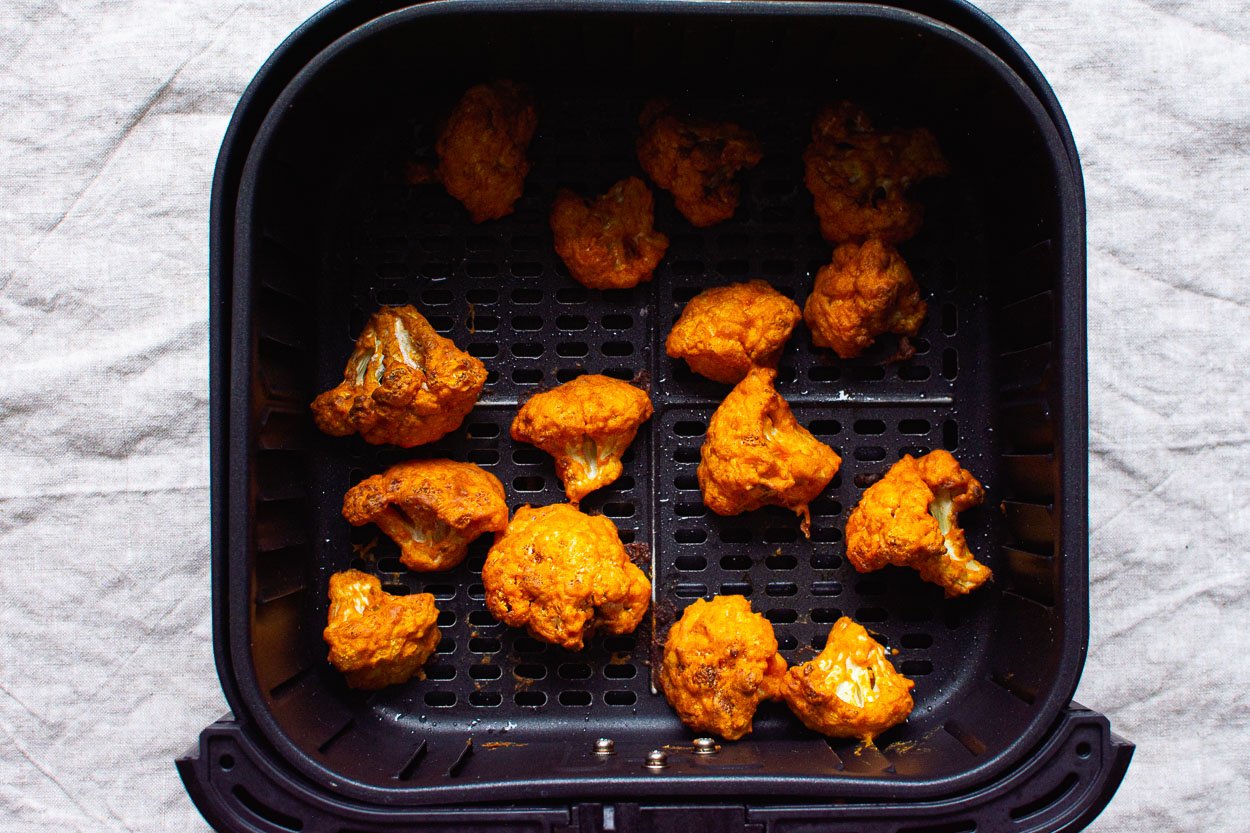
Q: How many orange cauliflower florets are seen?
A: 15